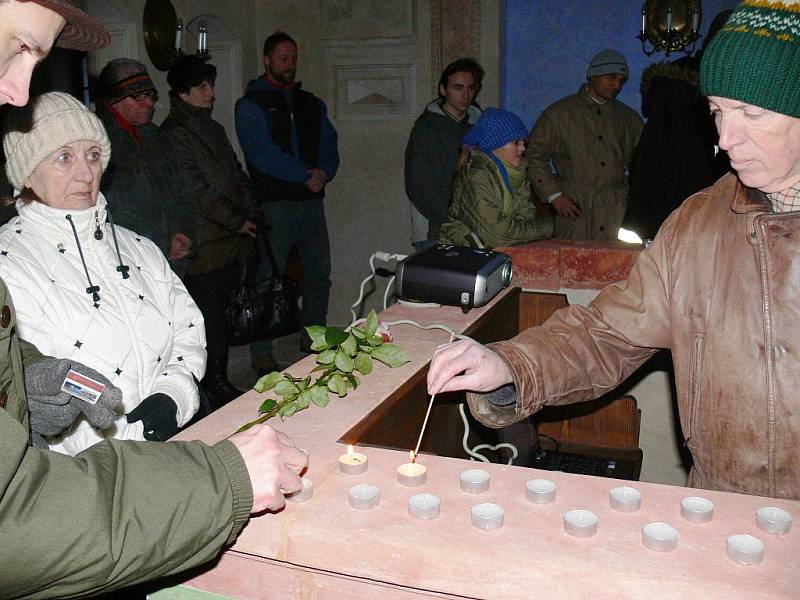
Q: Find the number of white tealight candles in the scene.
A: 14